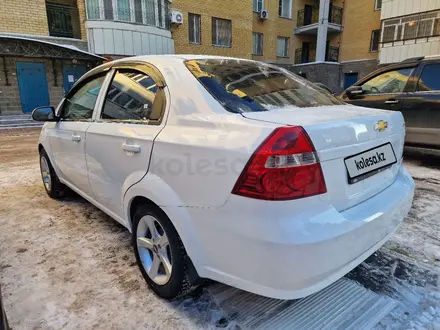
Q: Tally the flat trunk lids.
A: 1